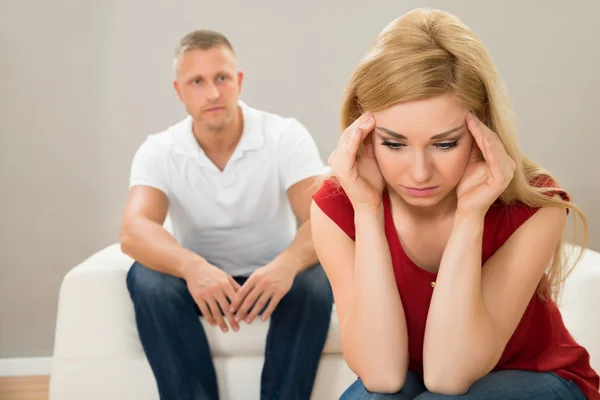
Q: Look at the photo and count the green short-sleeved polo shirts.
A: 0